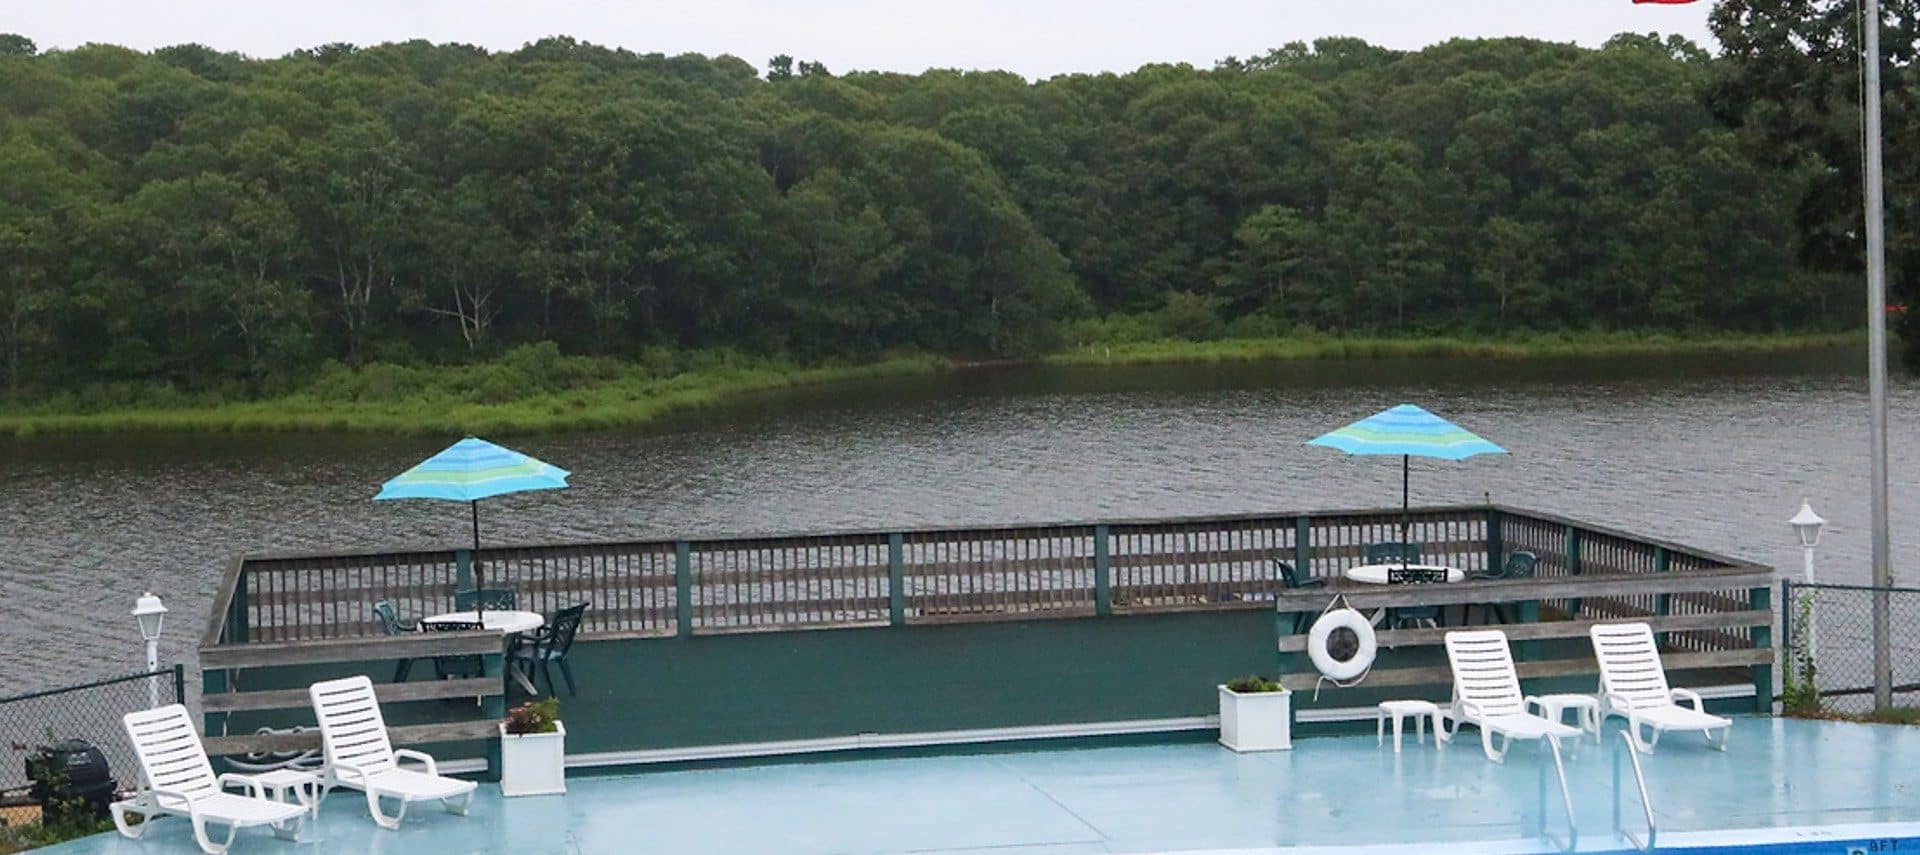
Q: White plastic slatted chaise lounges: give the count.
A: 4